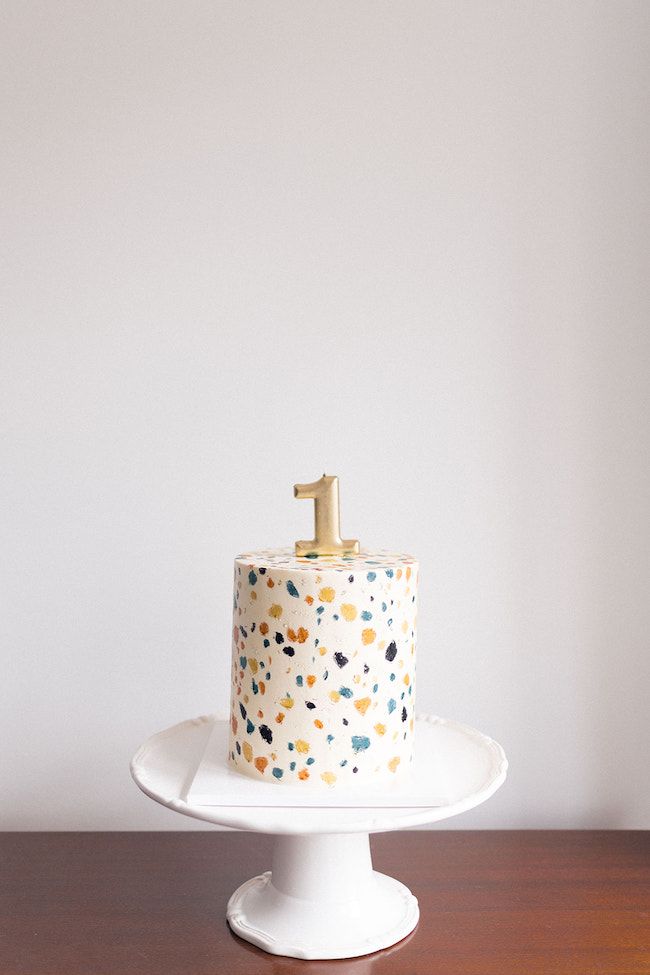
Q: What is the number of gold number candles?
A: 1